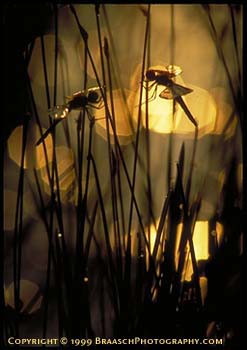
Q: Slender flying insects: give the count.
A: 2